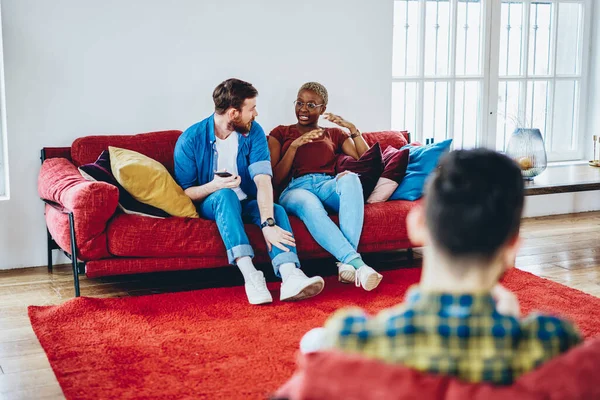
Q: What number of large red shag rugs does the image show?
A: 1